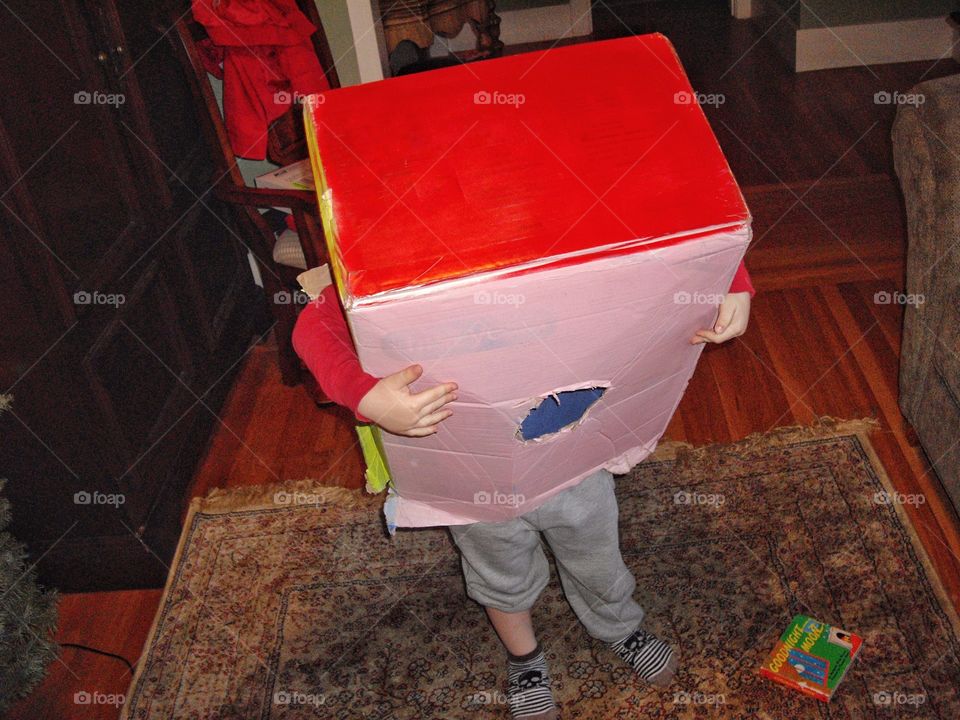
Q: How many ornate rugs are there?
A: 1